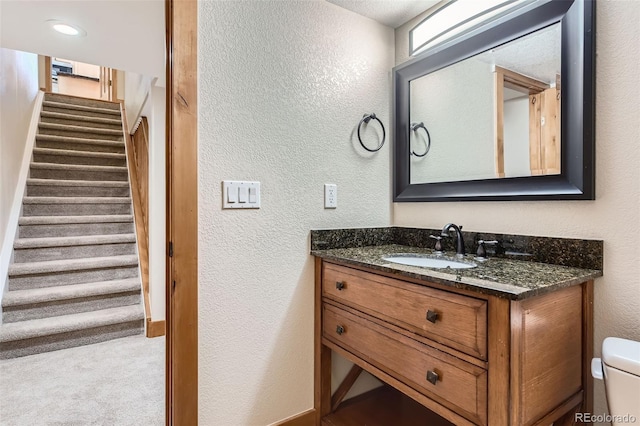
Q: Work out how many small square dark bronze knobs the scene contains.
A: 4